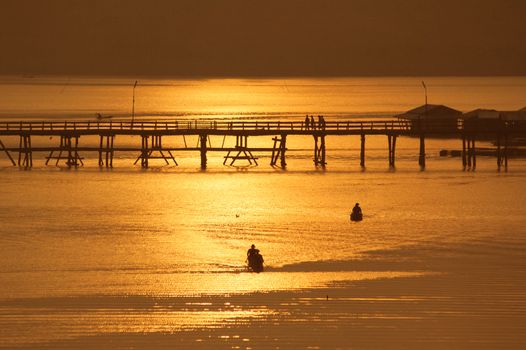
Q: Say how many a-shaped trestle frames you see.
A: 3